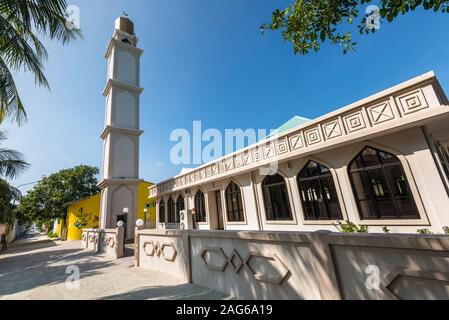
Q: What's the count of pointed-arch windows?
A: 8